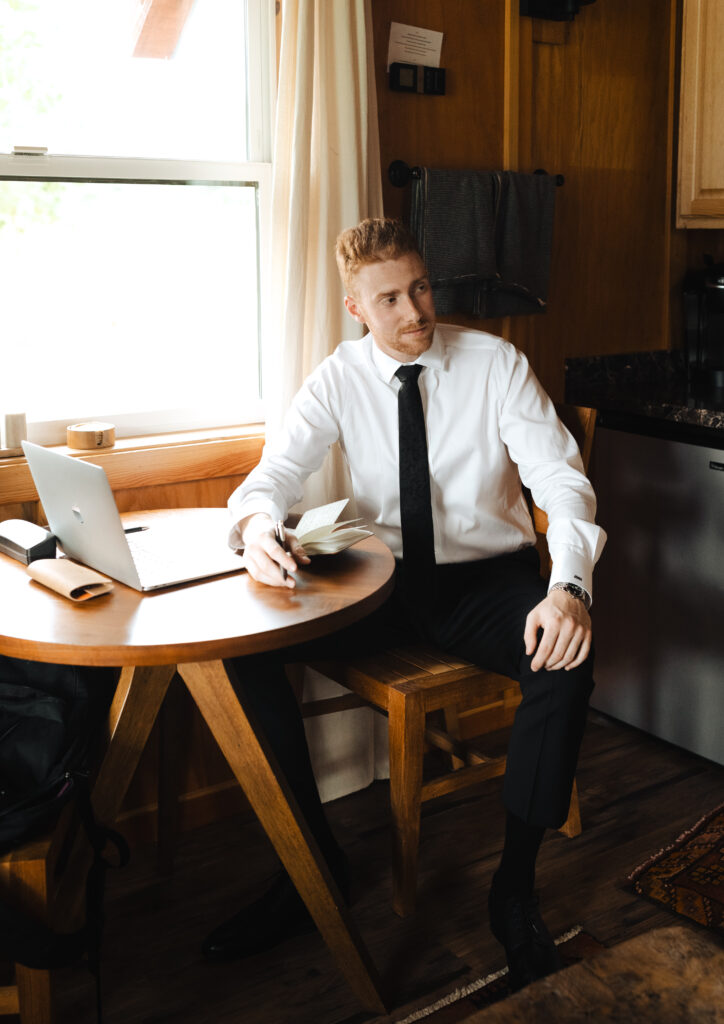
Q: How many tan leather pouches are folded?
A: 1